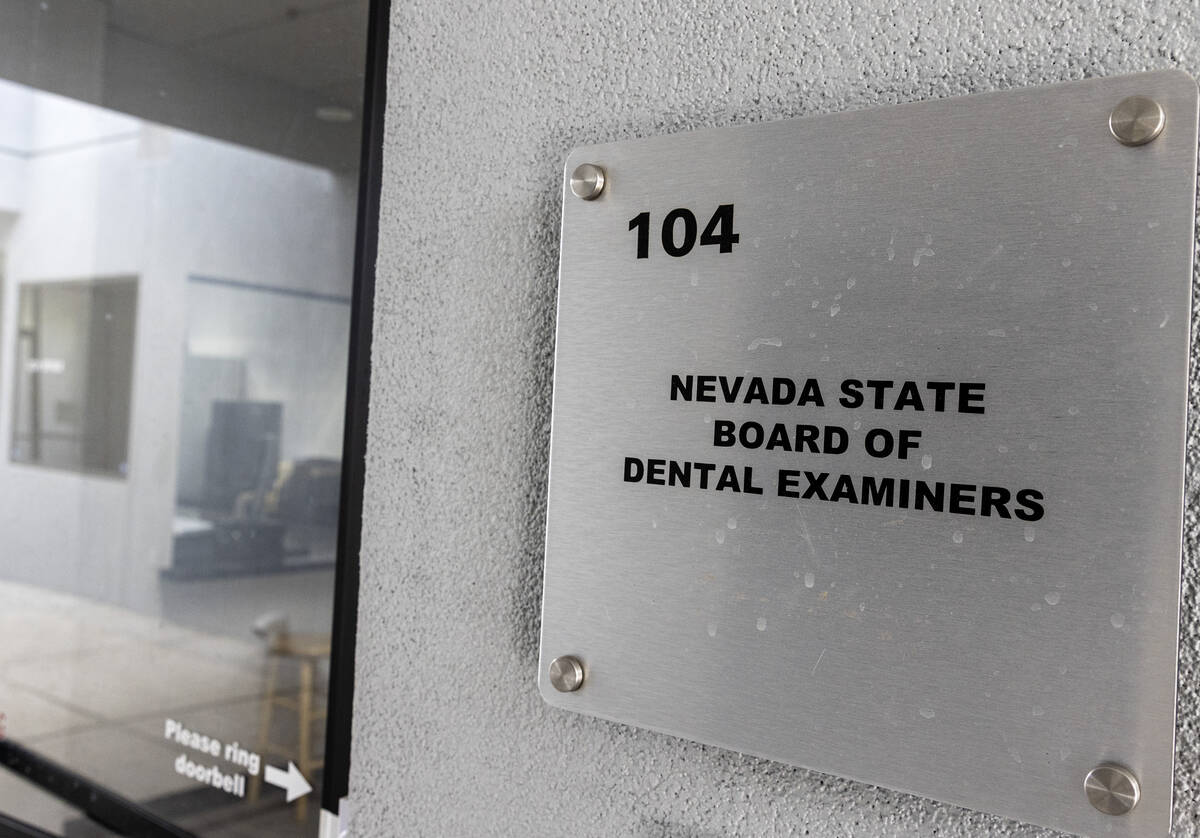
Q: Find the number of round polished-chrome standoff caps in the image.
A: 4